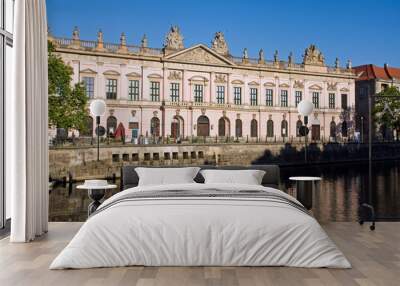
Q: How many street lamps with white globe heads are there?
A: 2